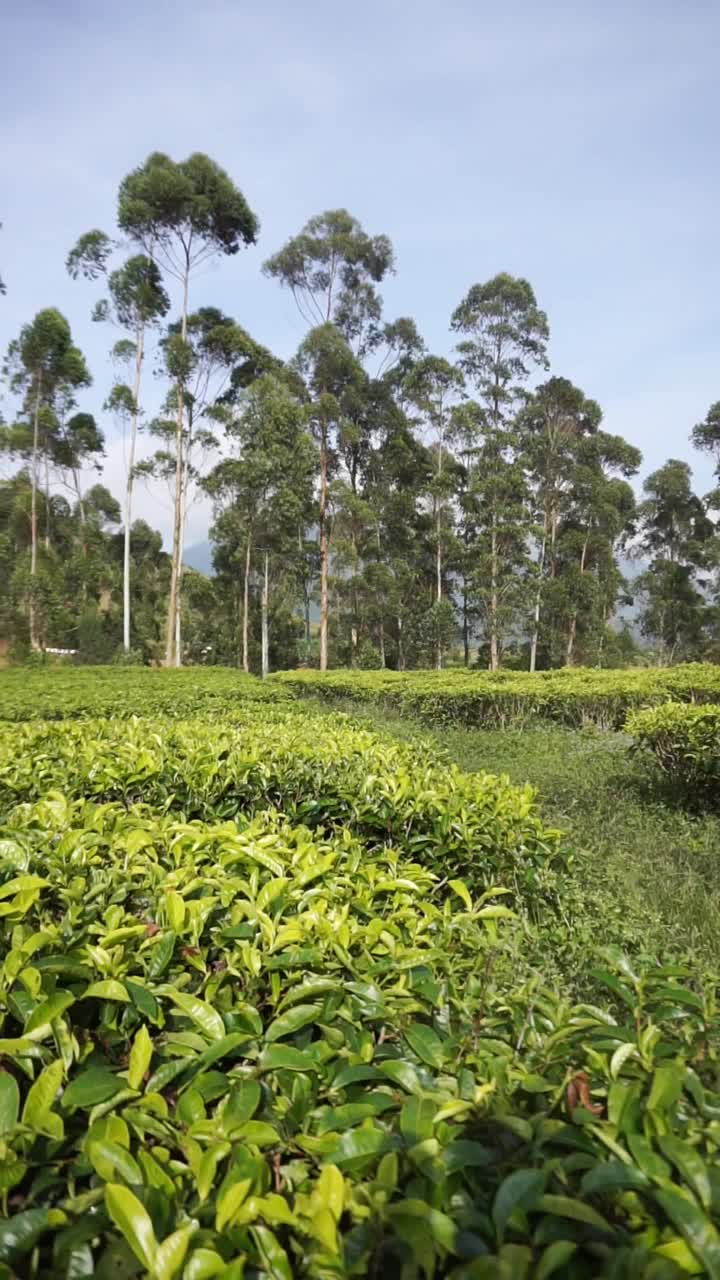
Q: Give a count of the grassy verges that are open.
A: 1